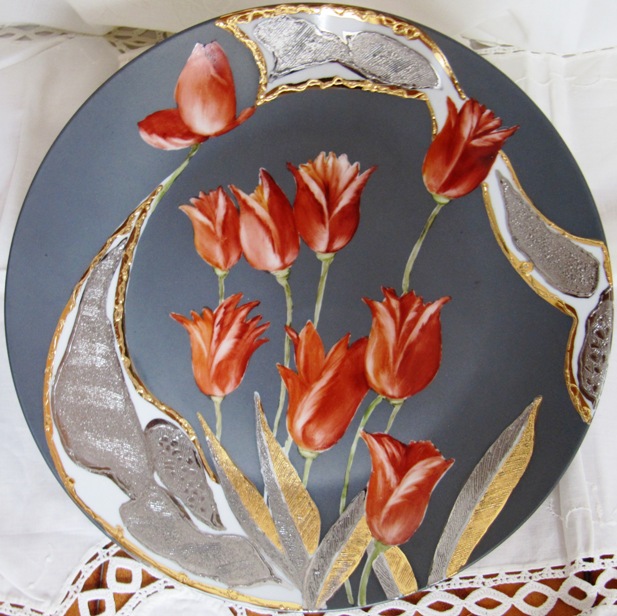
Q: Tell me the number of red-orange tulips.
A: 9